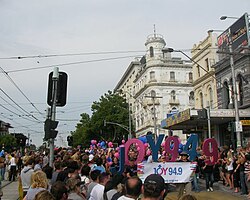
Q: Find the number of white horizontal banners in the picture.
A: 1